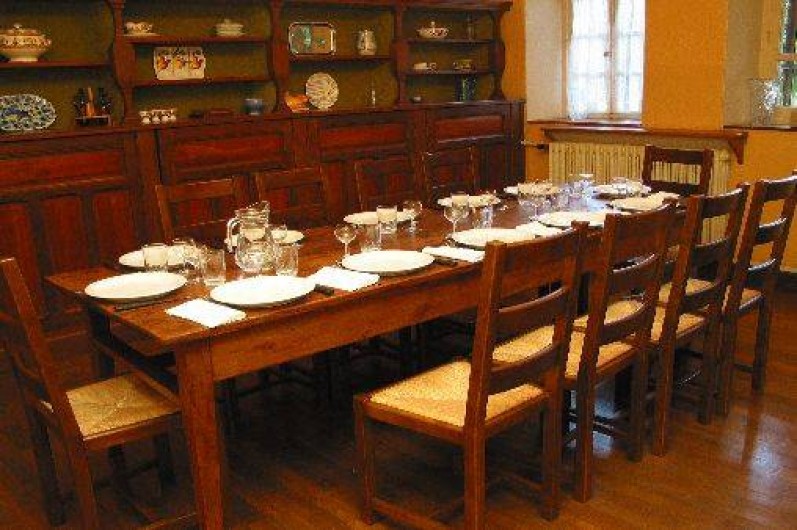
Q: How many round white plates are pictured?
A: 12